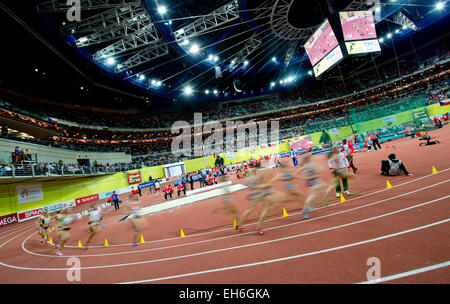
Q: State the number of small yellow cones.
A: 11